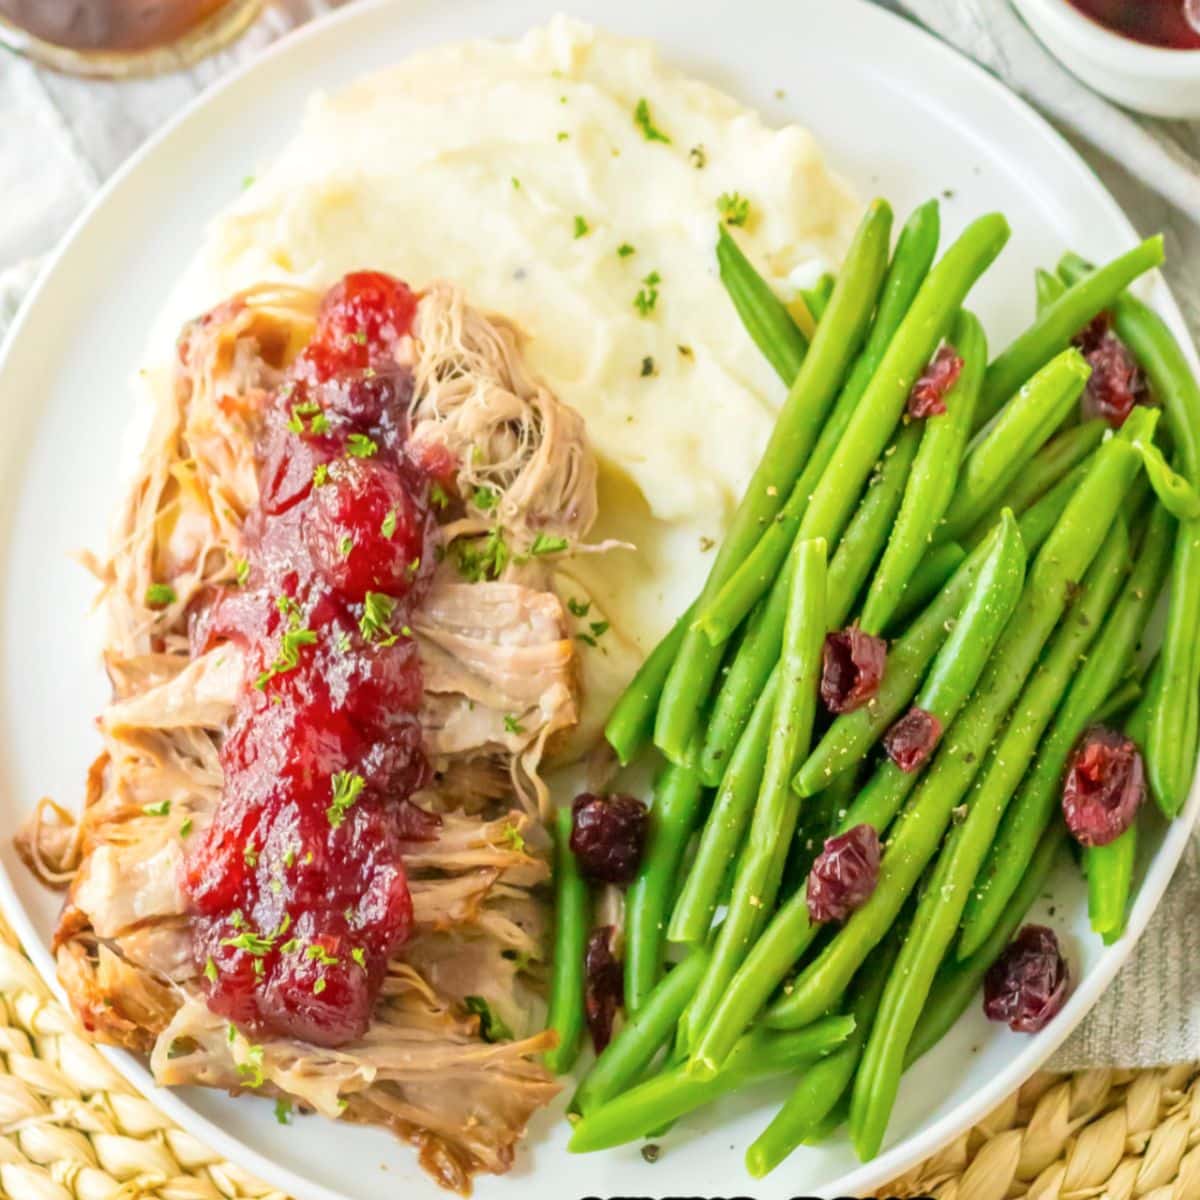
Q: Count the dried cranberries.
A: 9